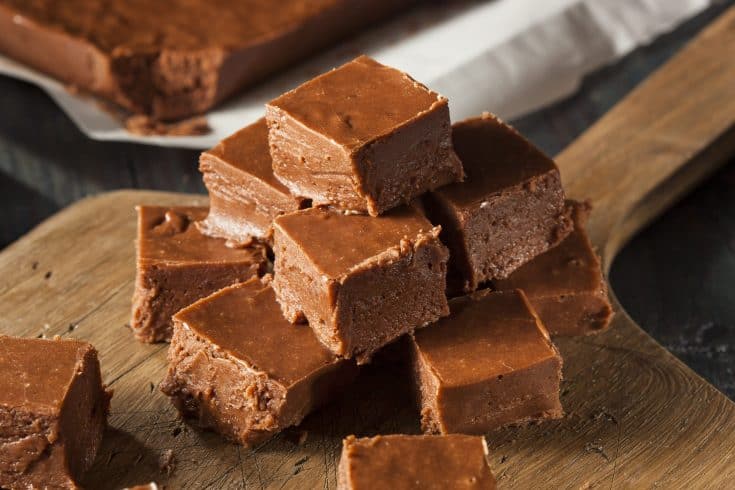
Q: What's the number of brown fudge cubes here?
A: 10